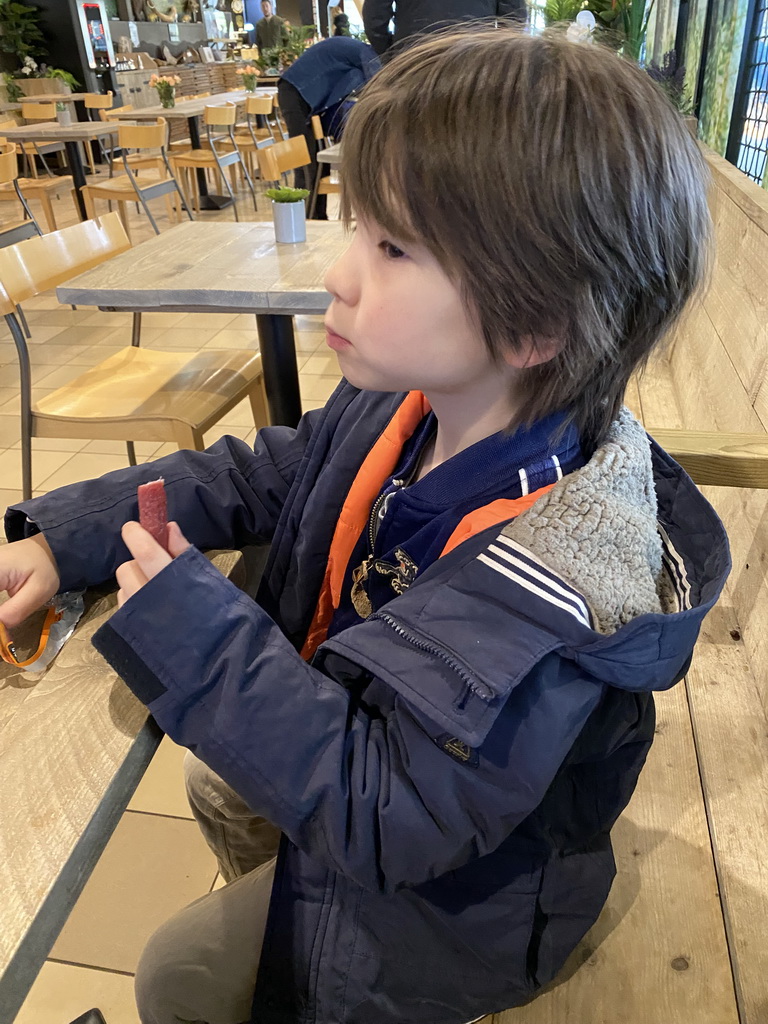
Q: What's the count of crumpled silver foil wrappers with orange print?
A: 1